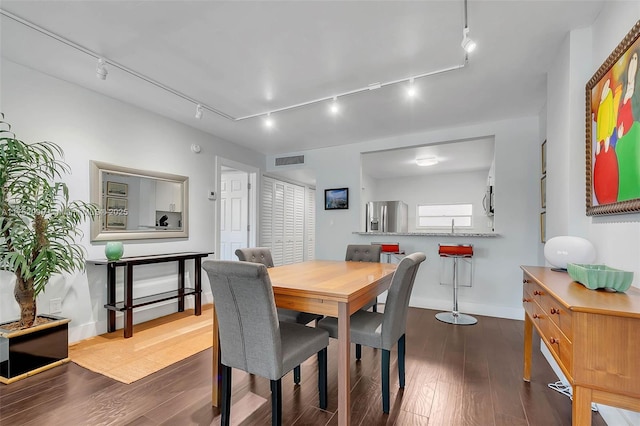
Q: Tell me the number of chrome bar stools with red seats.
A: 2